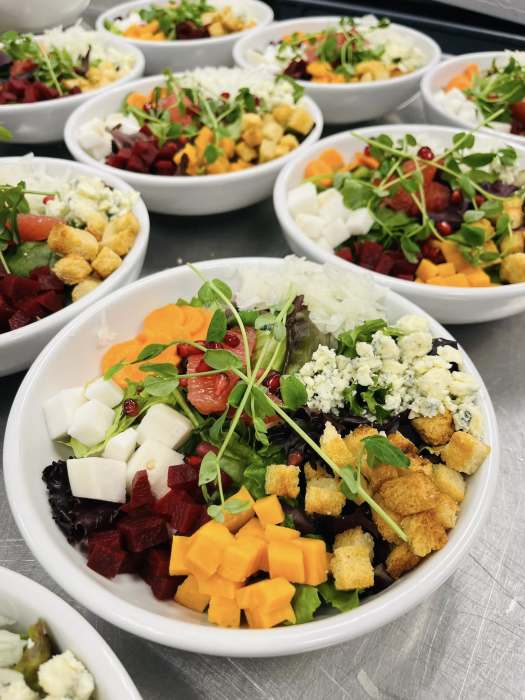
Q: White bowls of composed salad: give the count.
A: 9